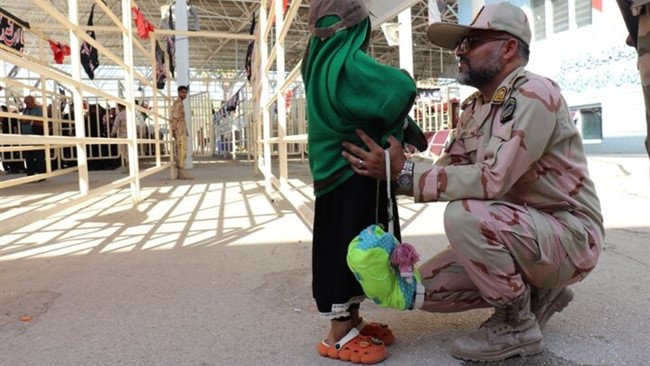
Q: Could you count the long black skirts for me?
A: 1